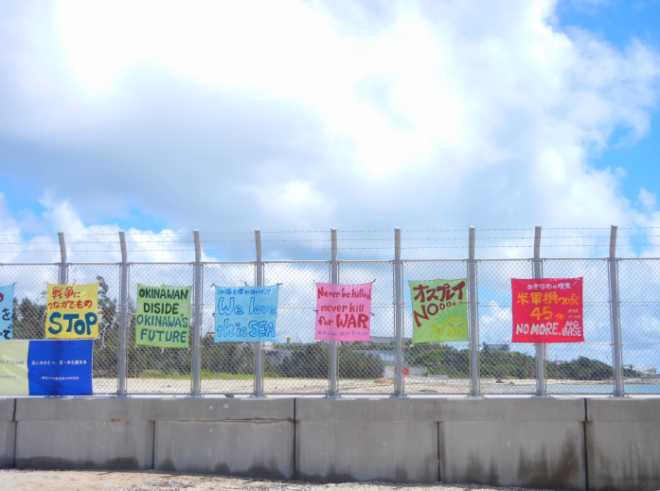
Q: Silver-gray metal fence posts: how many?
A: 9